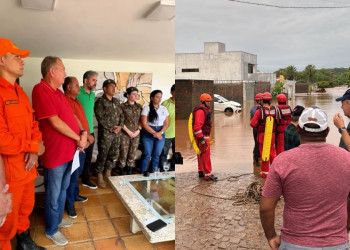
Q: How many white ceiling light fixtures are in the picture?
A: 2